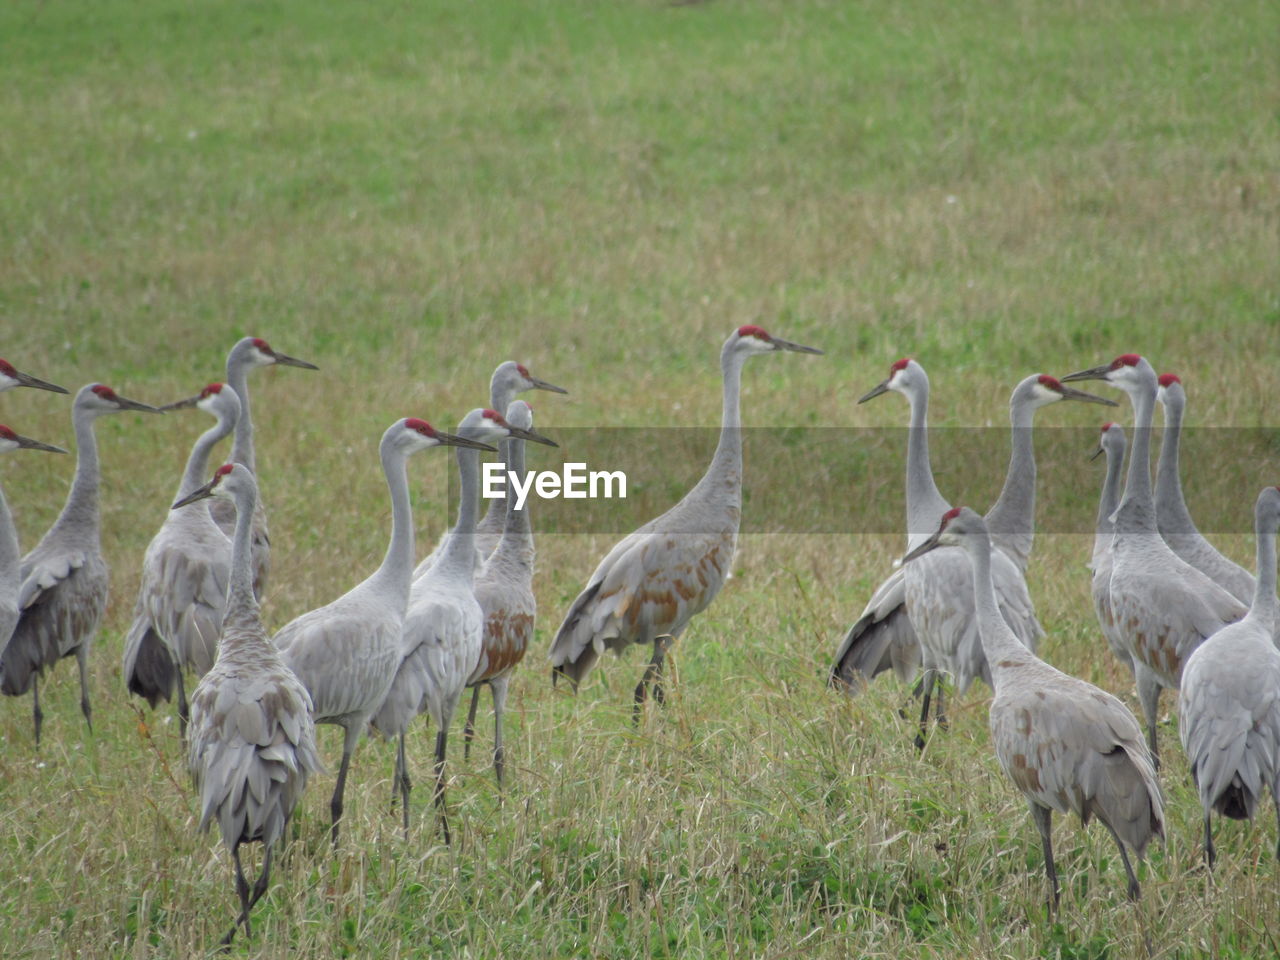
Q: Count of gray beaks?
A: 15